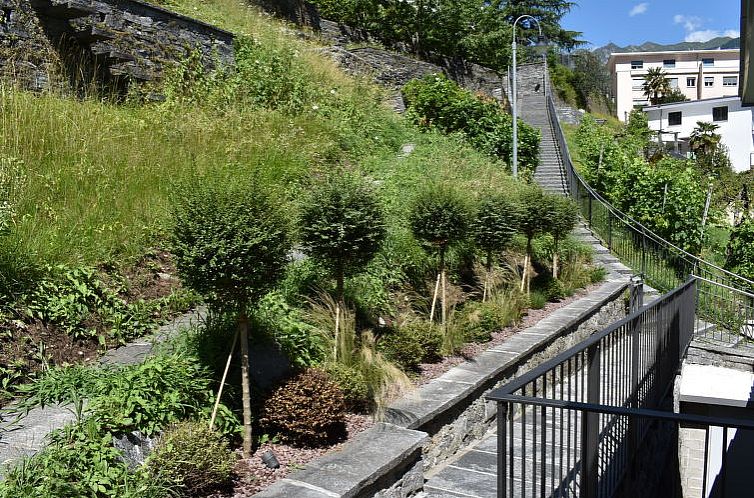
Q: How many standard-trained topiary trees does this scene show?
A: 6